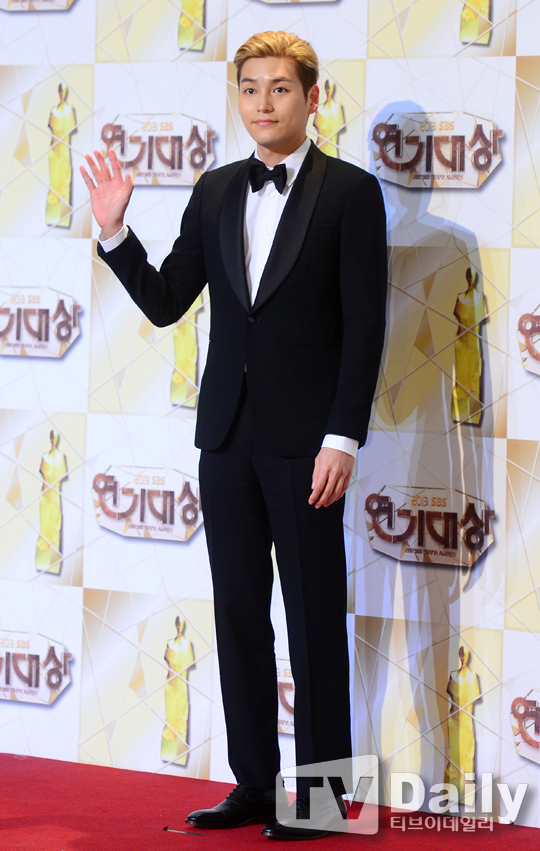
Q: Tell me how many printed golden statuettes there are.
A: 9